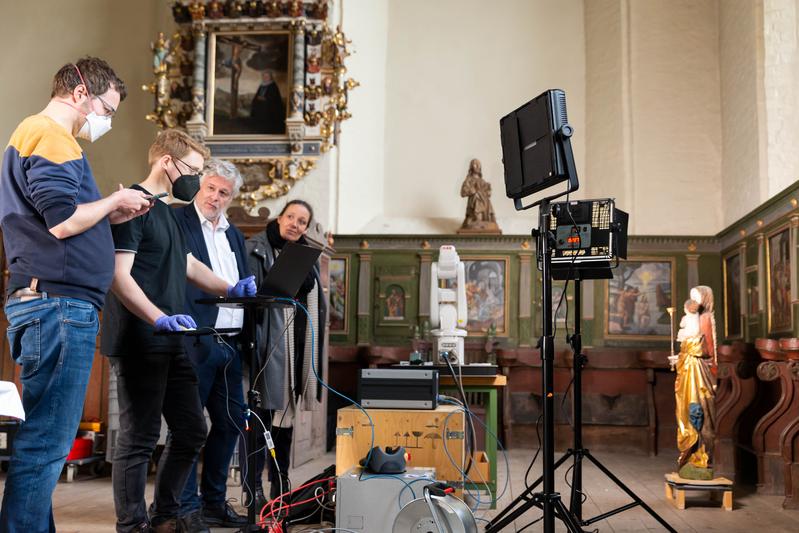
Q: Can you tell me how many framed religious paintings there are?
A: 6